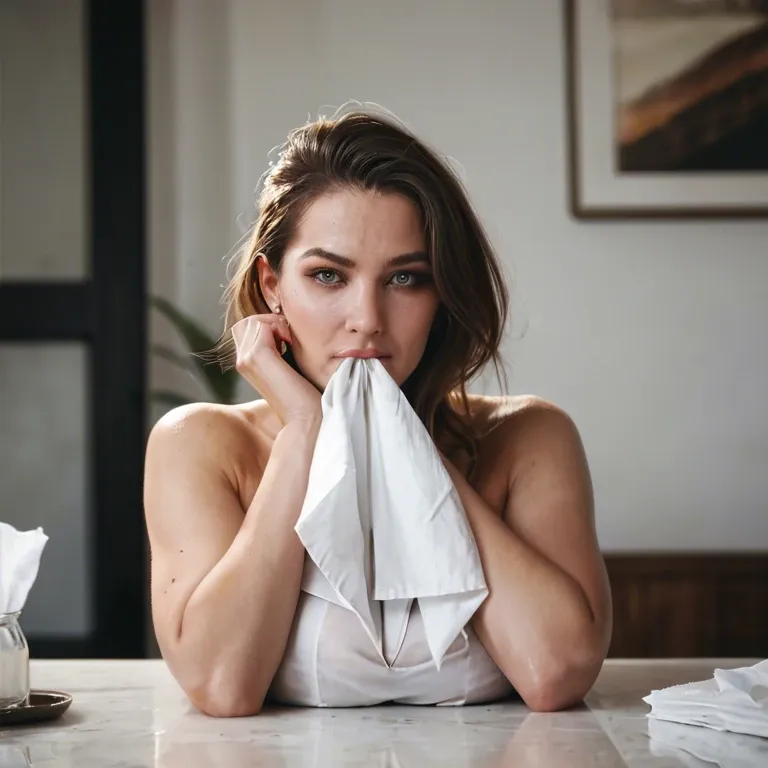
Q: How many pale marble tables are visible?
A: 1